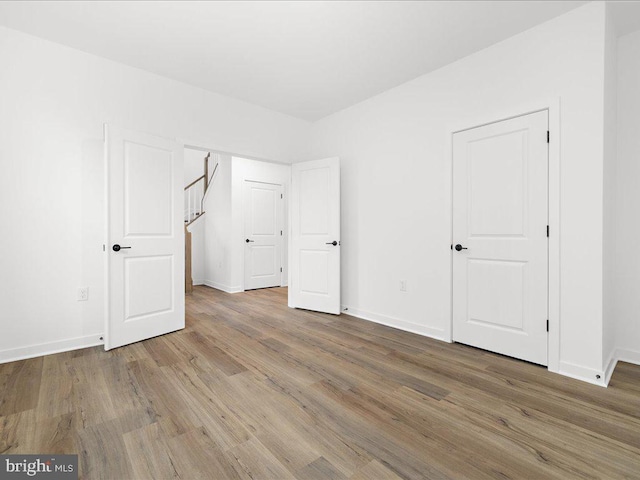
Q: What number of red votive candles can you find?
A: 0